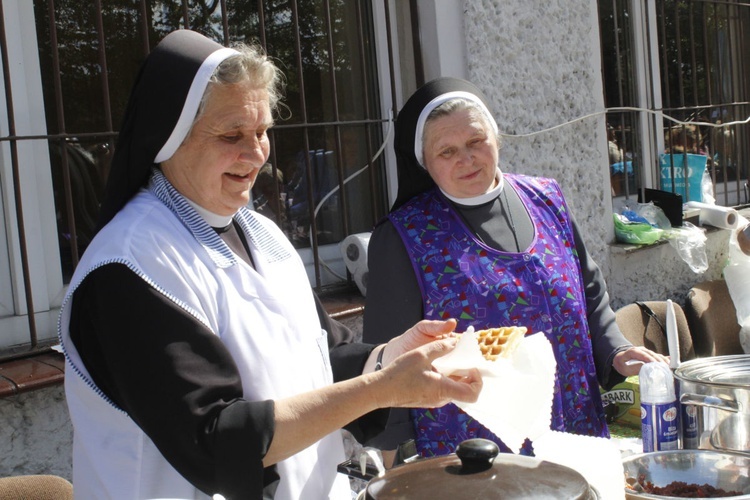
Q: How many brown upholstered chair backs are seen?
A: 3